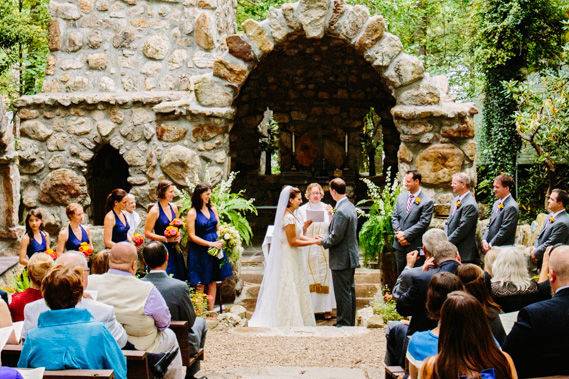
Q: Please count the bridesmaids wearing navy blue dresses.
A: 5